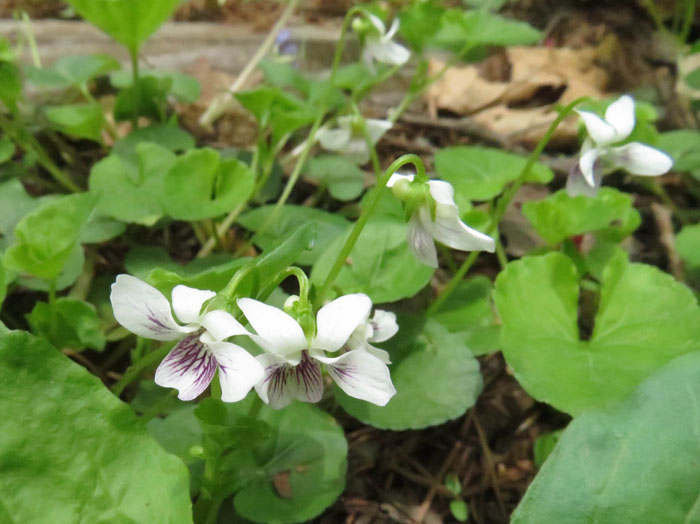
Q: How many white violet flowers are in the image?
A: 7